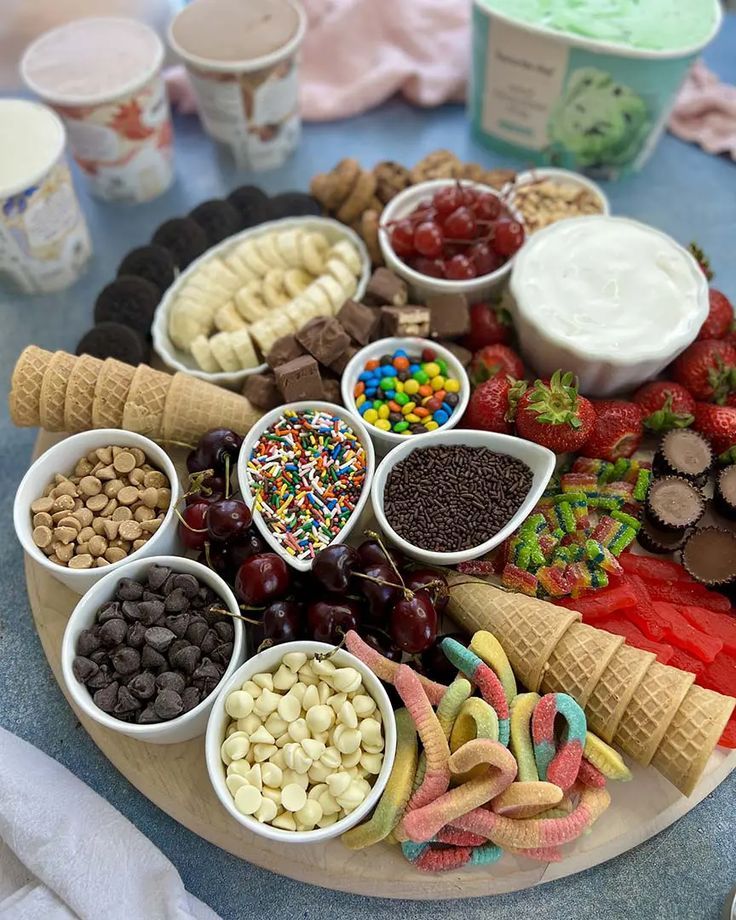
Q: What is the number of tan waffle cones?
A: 11